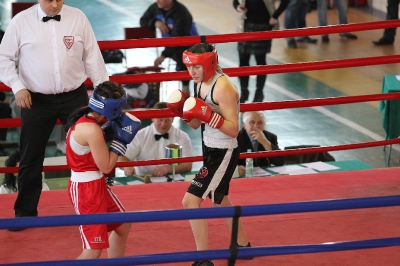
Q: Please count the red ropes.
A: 4